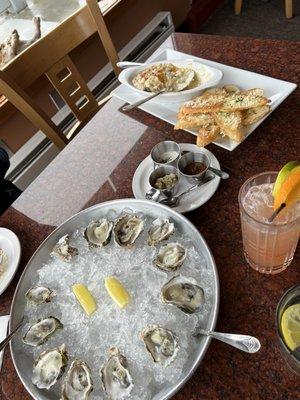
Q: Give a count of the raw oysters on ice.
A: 12